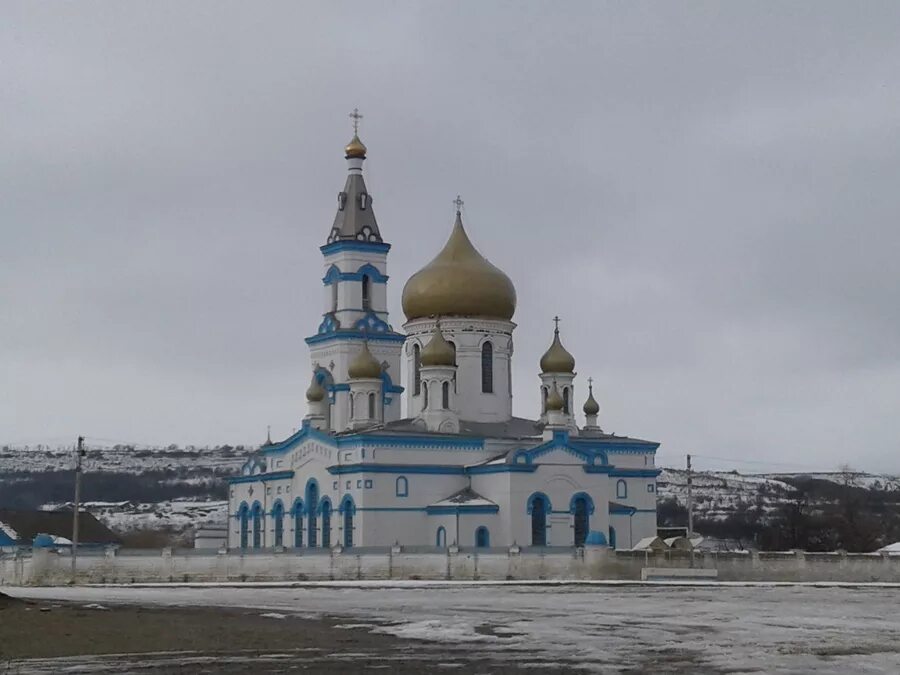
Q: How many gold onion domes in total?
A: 8